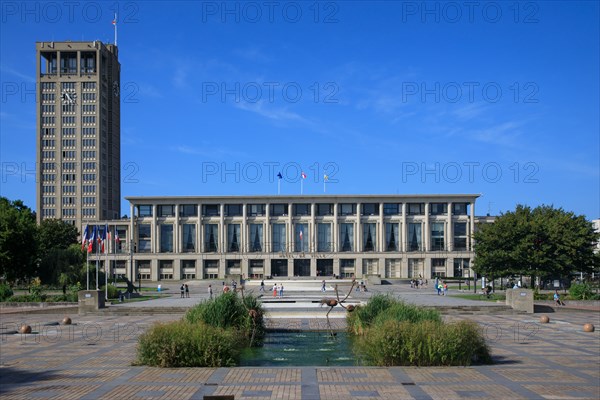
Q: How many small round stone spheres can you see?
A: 4